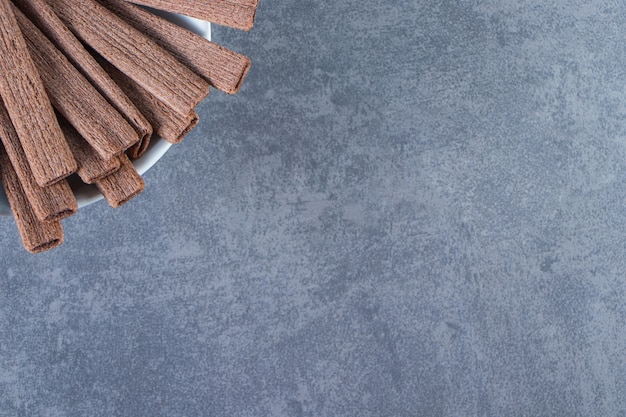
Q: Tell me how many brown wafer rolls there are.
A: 11